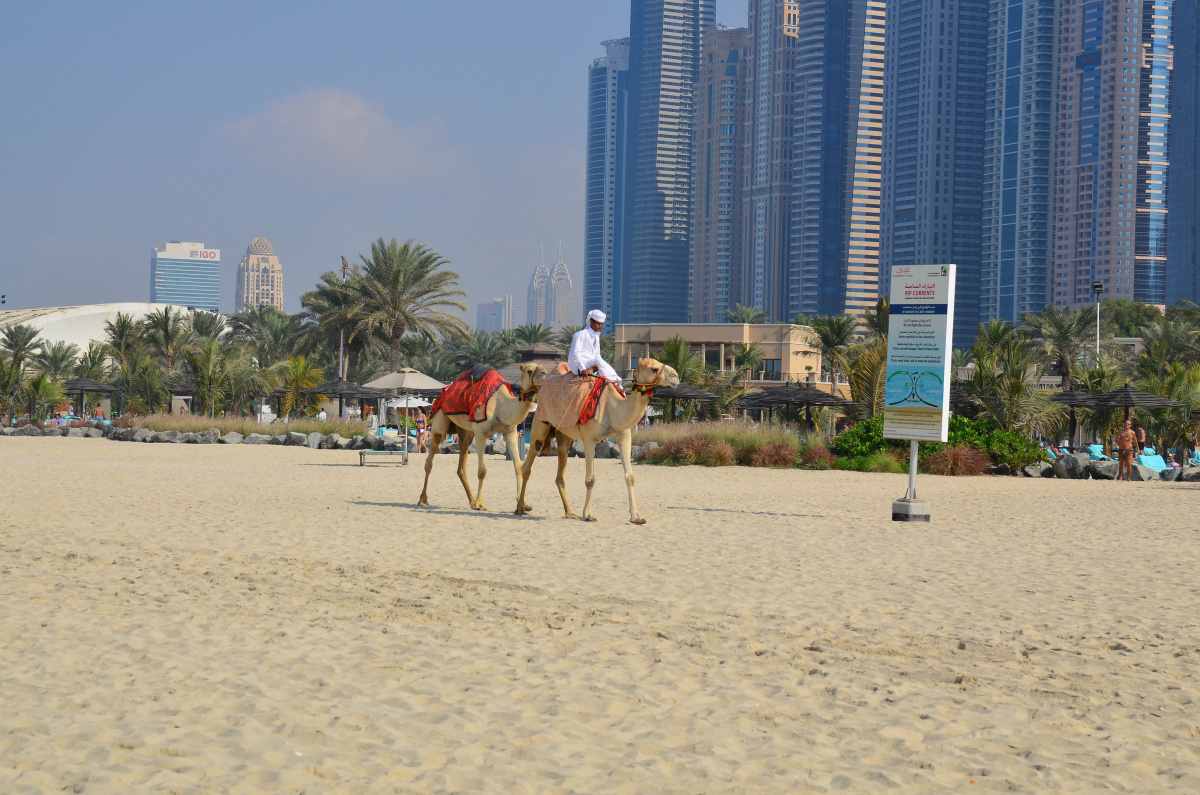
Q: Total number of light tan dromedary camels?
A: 2